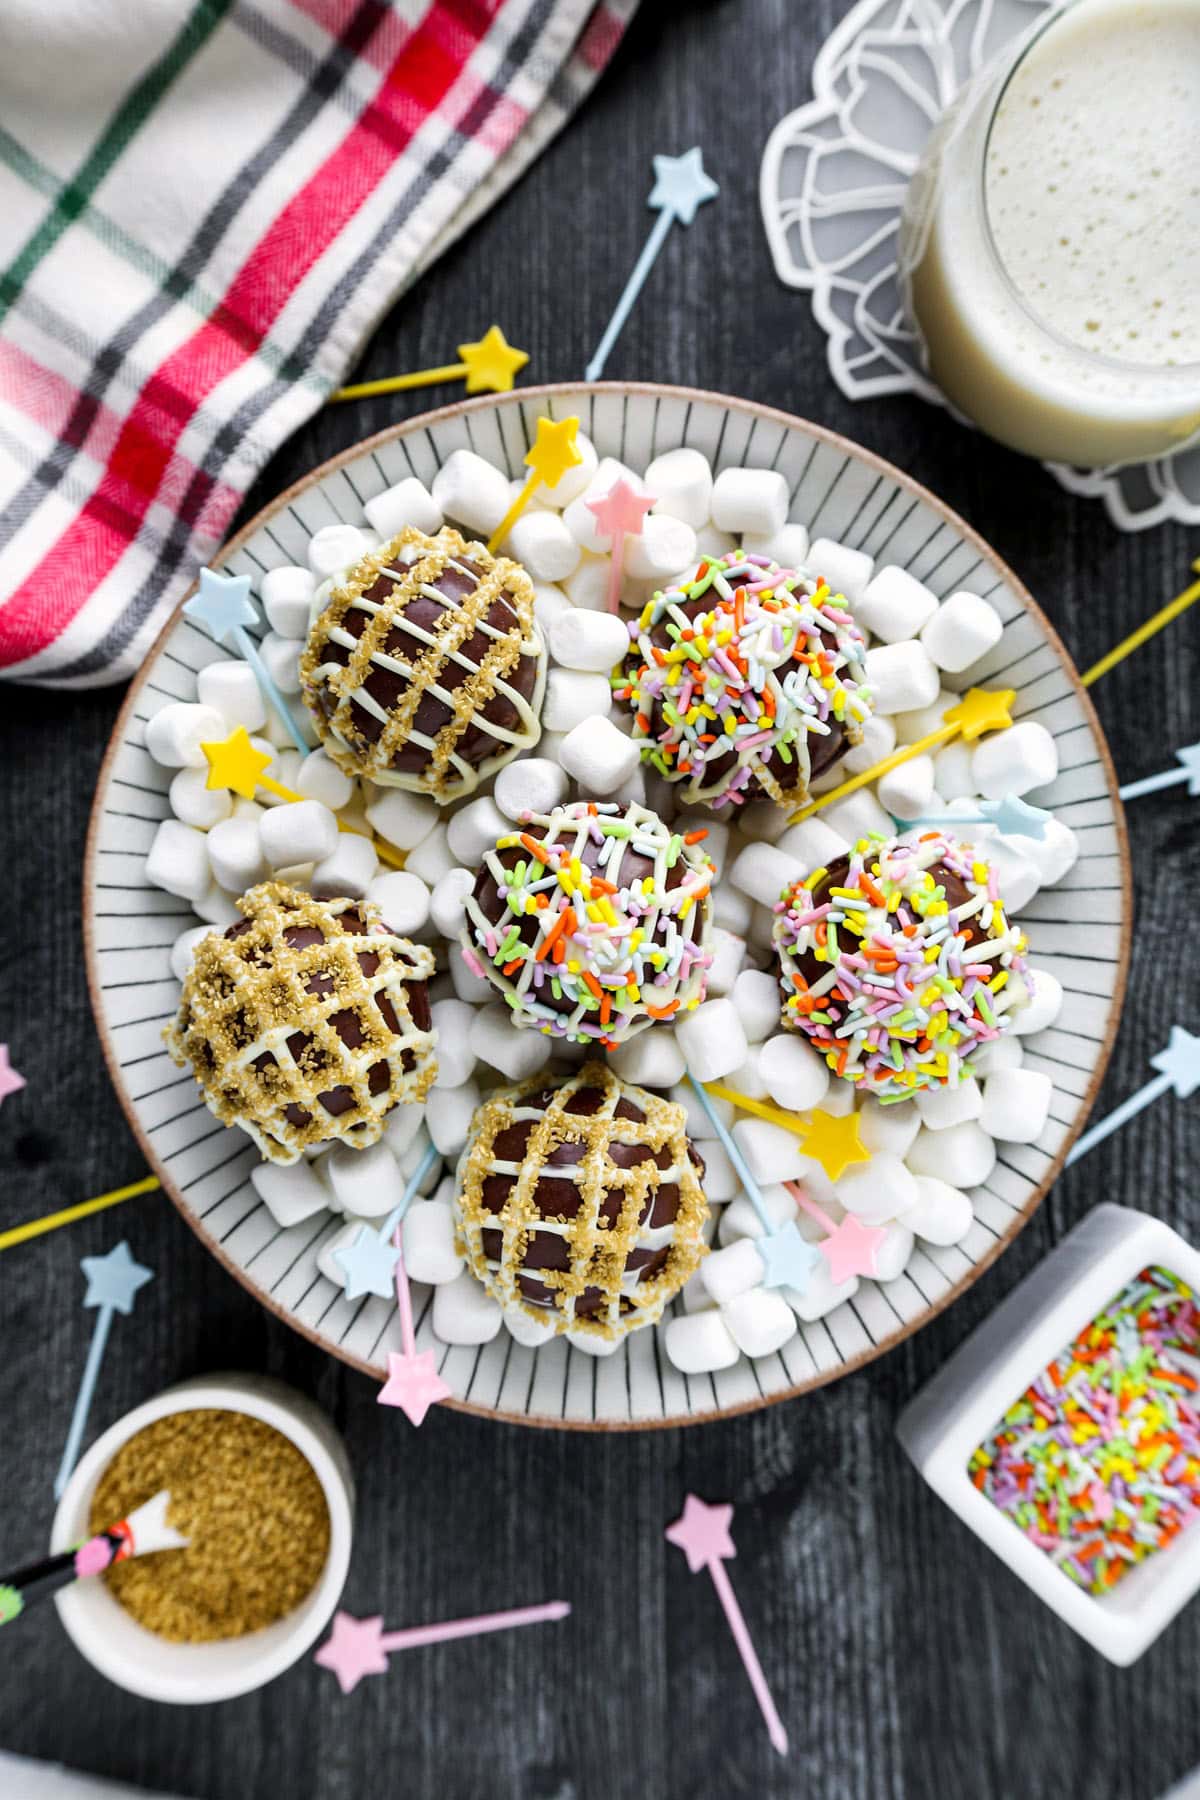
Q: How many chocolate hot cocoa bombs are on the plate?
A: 6